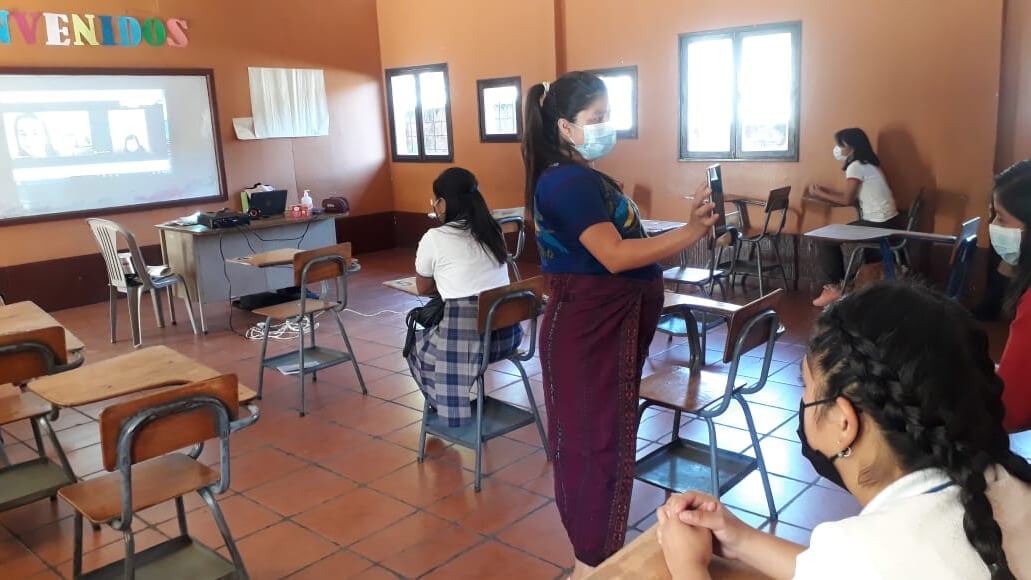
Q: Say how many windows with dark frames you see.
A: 4